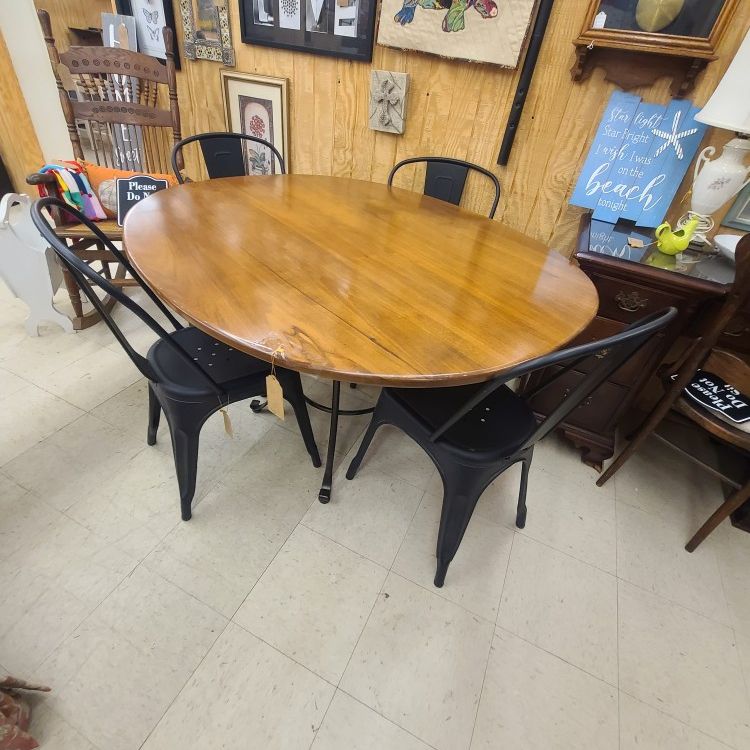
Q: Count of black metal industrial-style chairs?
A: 4